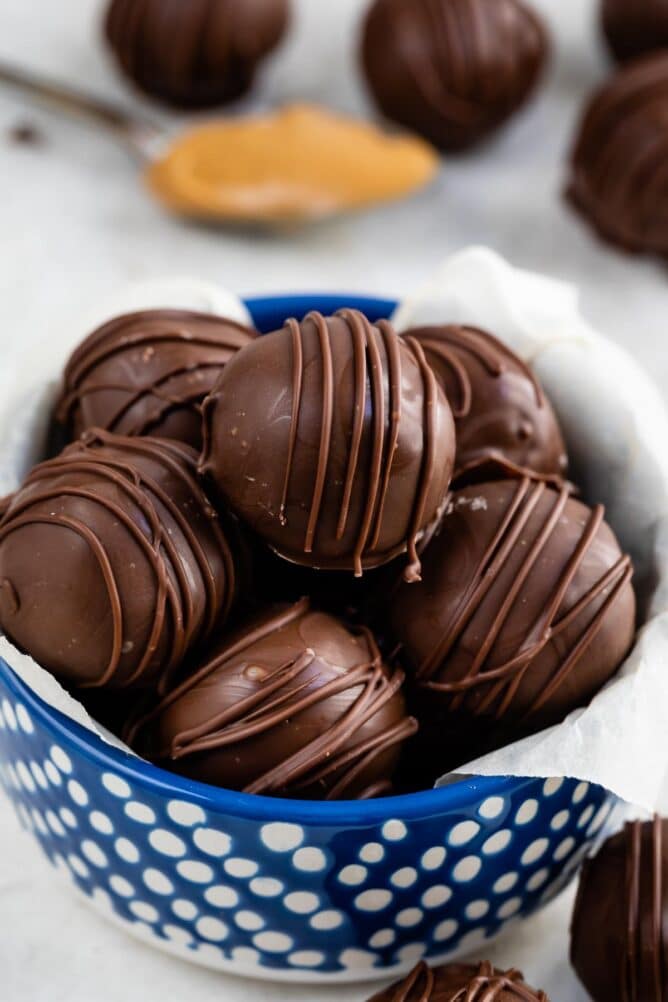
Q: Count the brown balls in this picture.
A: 12